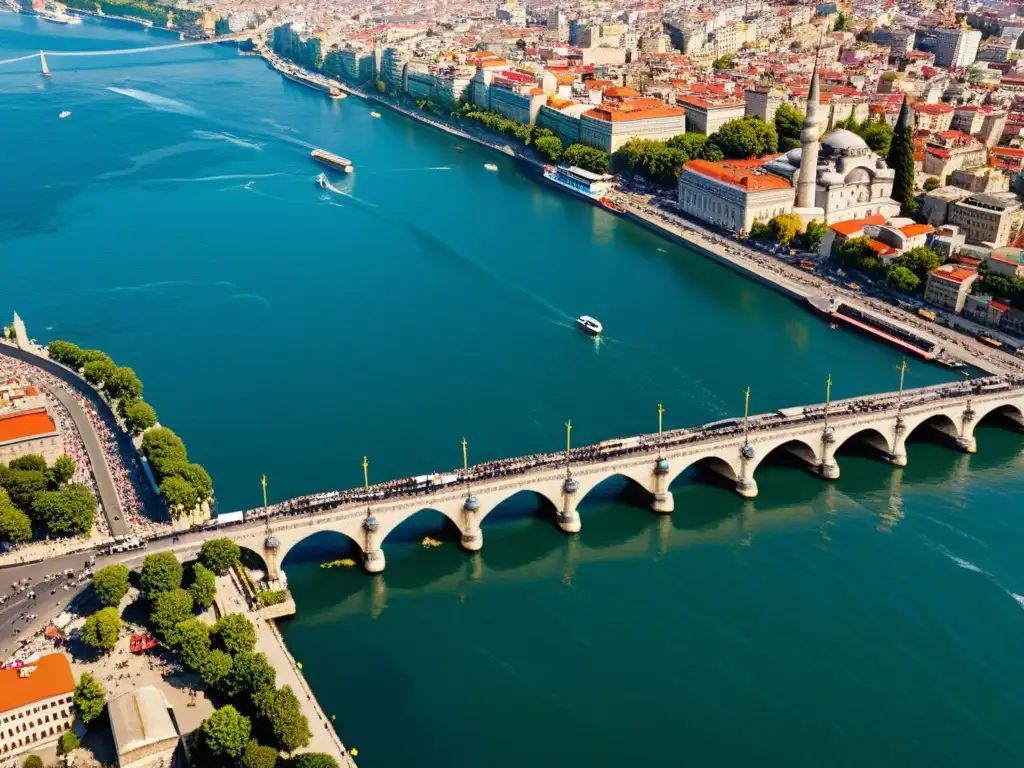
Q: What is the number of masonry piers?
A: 9